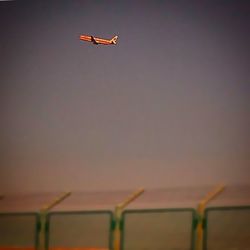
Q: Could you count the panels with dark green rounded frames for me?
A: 4